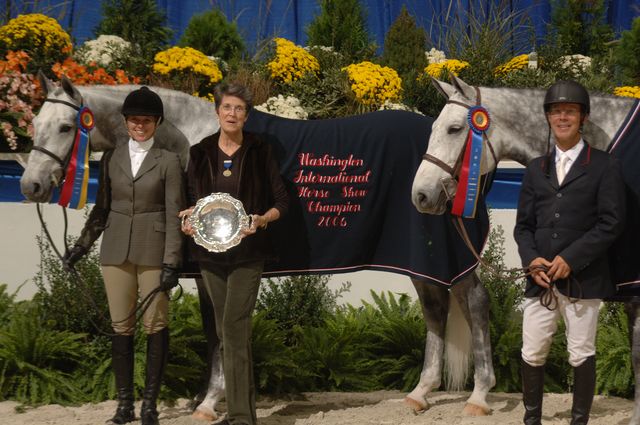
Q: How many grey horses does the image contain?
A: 2